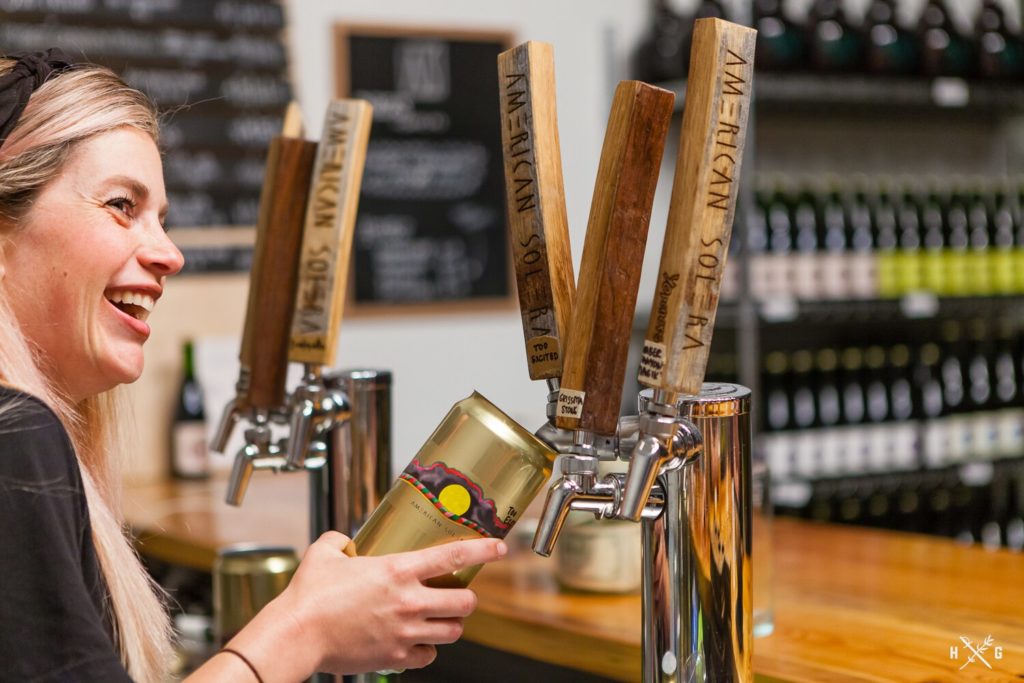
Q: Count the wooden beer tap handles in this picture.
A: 6